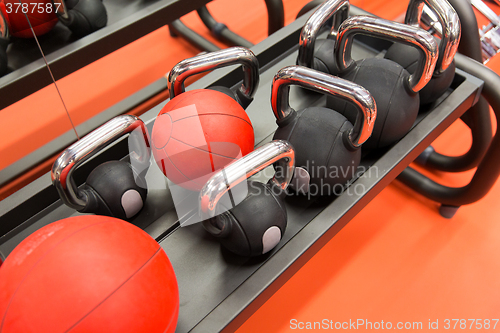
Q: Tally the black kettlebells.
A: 7